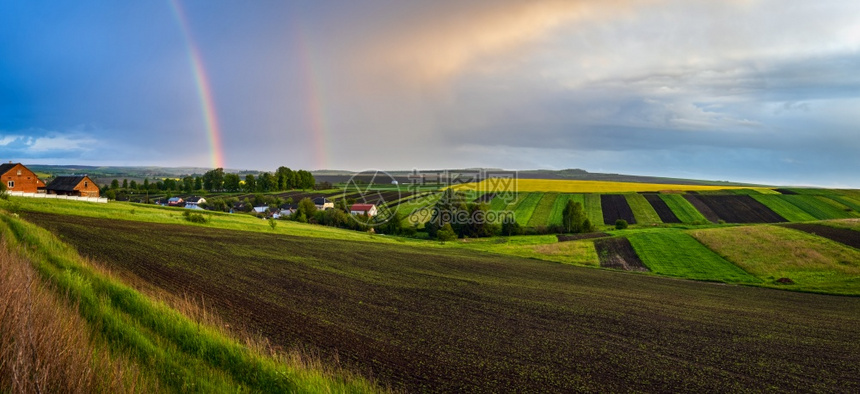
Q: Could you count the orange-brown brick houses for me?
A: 2